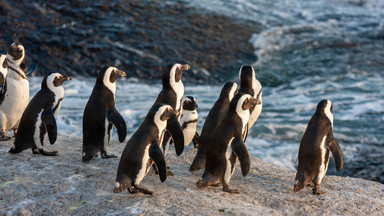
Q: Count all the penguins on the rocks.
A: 11